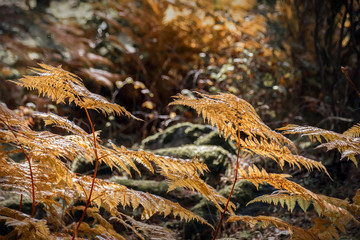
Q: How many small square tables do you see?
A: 0